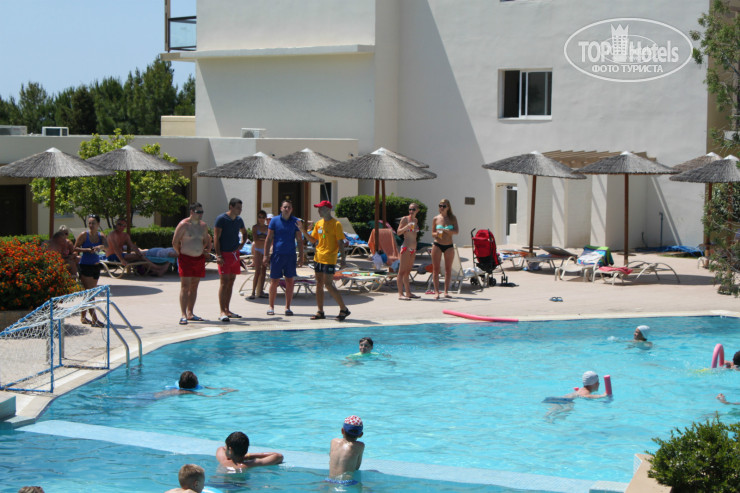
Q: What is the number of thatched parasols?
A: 10